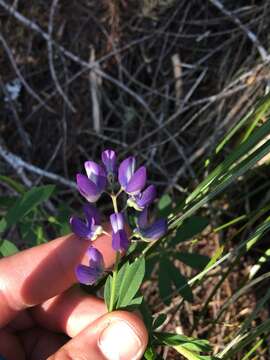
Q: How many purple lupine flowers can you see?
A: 8